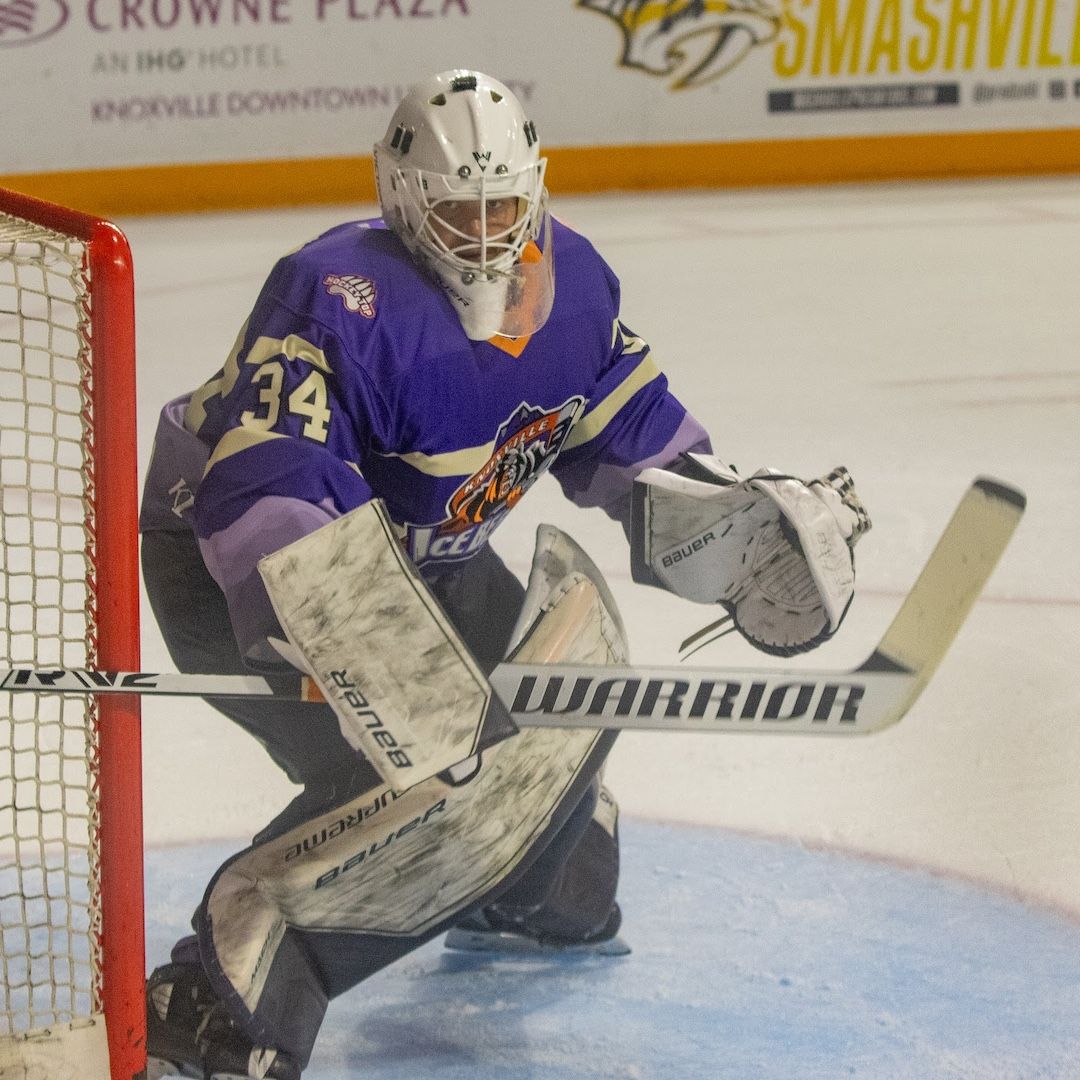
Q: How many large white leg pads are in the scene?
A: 2